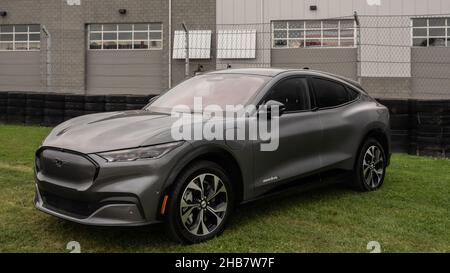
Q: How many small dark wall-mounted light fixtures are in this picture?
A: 3